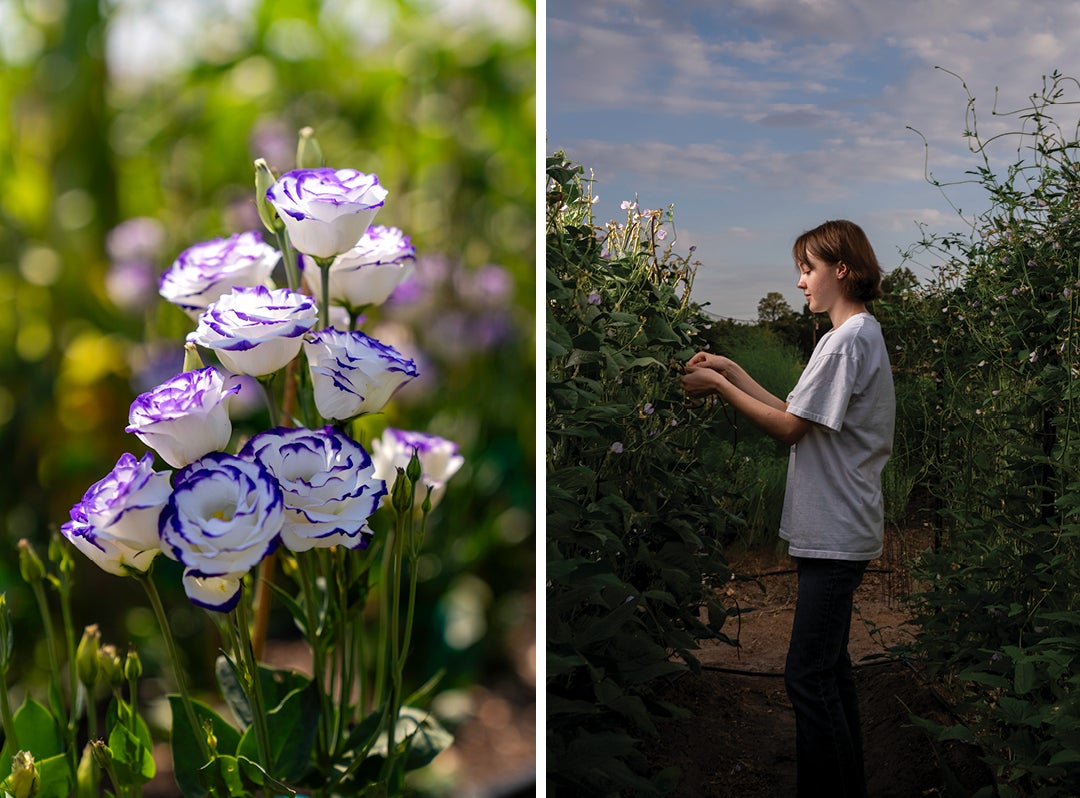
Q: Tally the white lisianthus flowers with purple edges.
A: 10